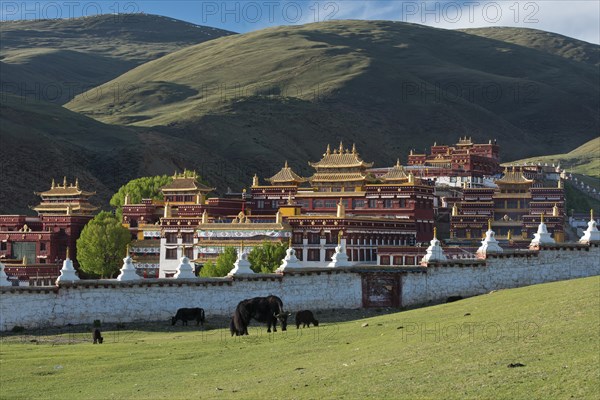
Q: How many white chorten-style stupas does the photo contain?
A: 11